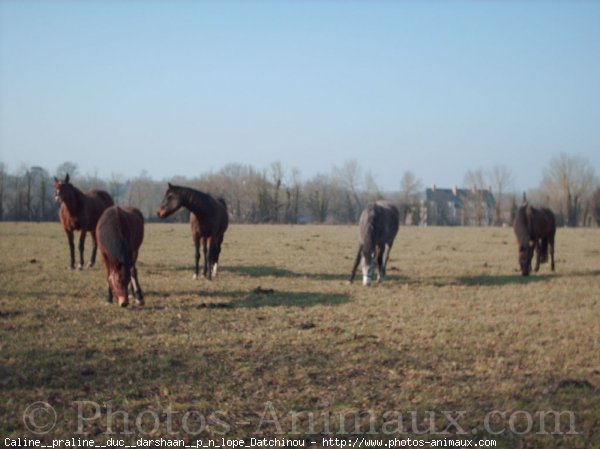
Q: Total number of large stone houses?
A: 1